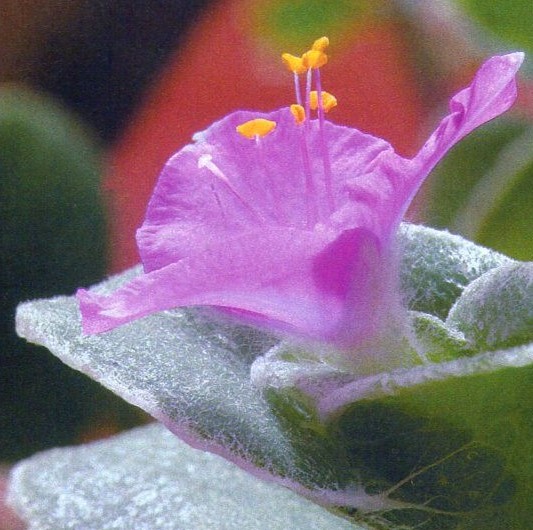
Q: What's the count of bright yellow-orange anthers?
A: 6